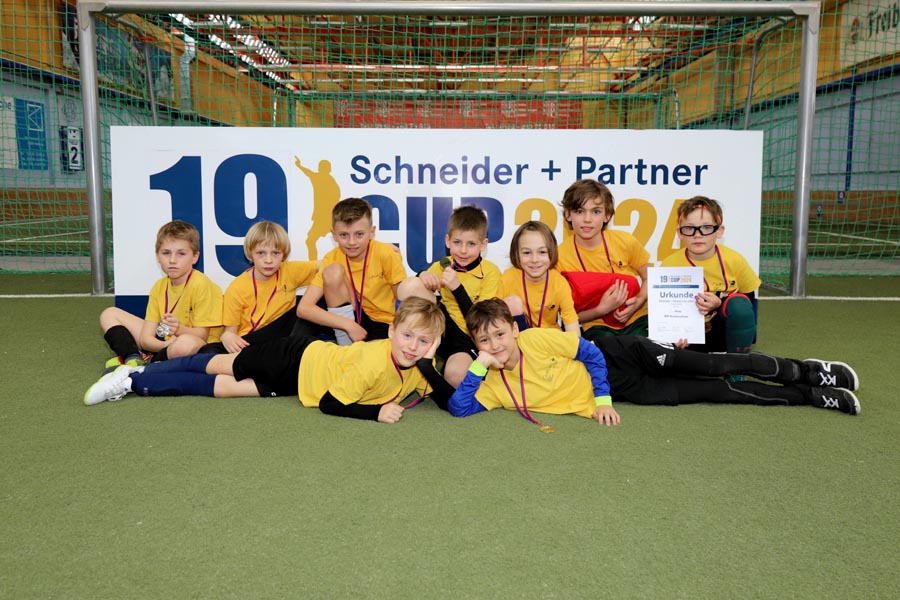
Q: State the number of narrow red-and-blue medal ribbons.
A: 9